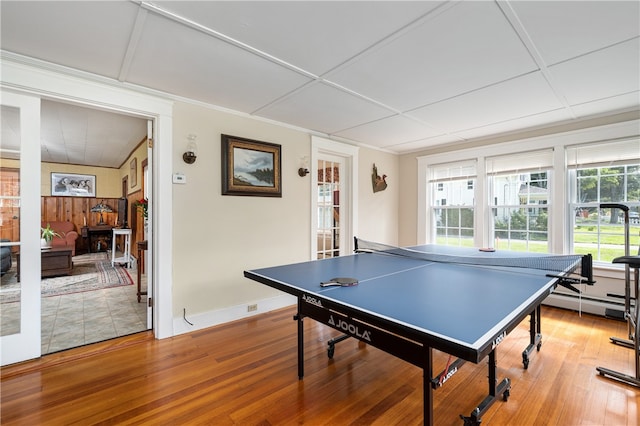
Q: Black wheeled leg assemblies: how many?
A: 3